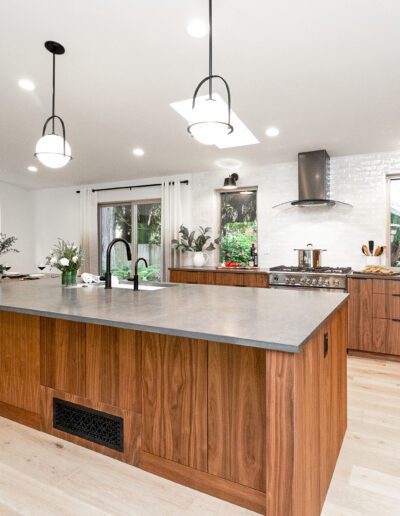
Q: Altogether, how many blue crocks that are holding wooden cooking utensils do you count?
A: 0